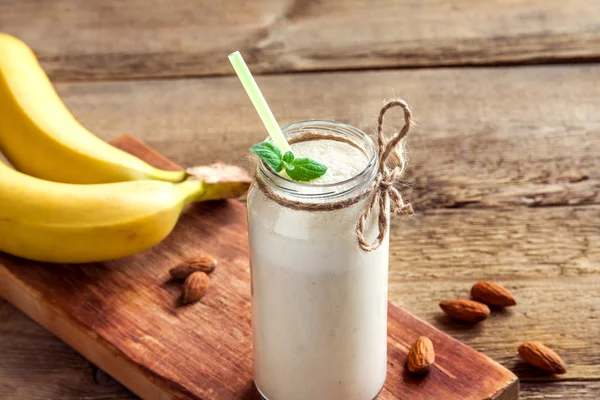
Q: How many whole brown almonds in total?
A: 6